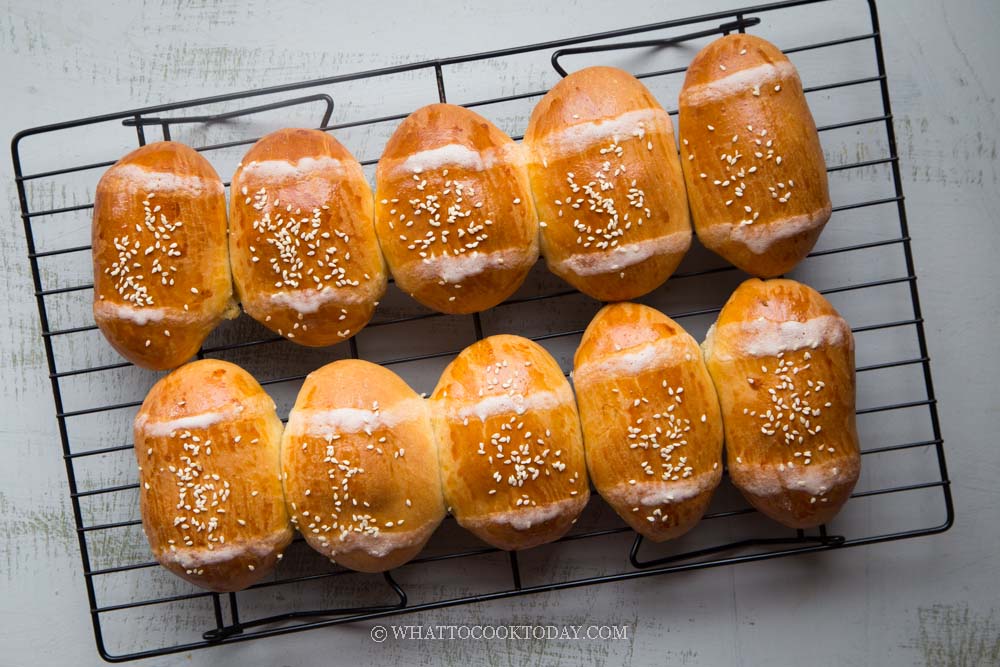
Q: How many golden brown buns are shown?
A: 10